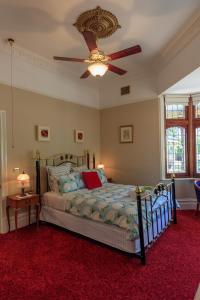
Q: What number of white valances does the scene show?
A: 1